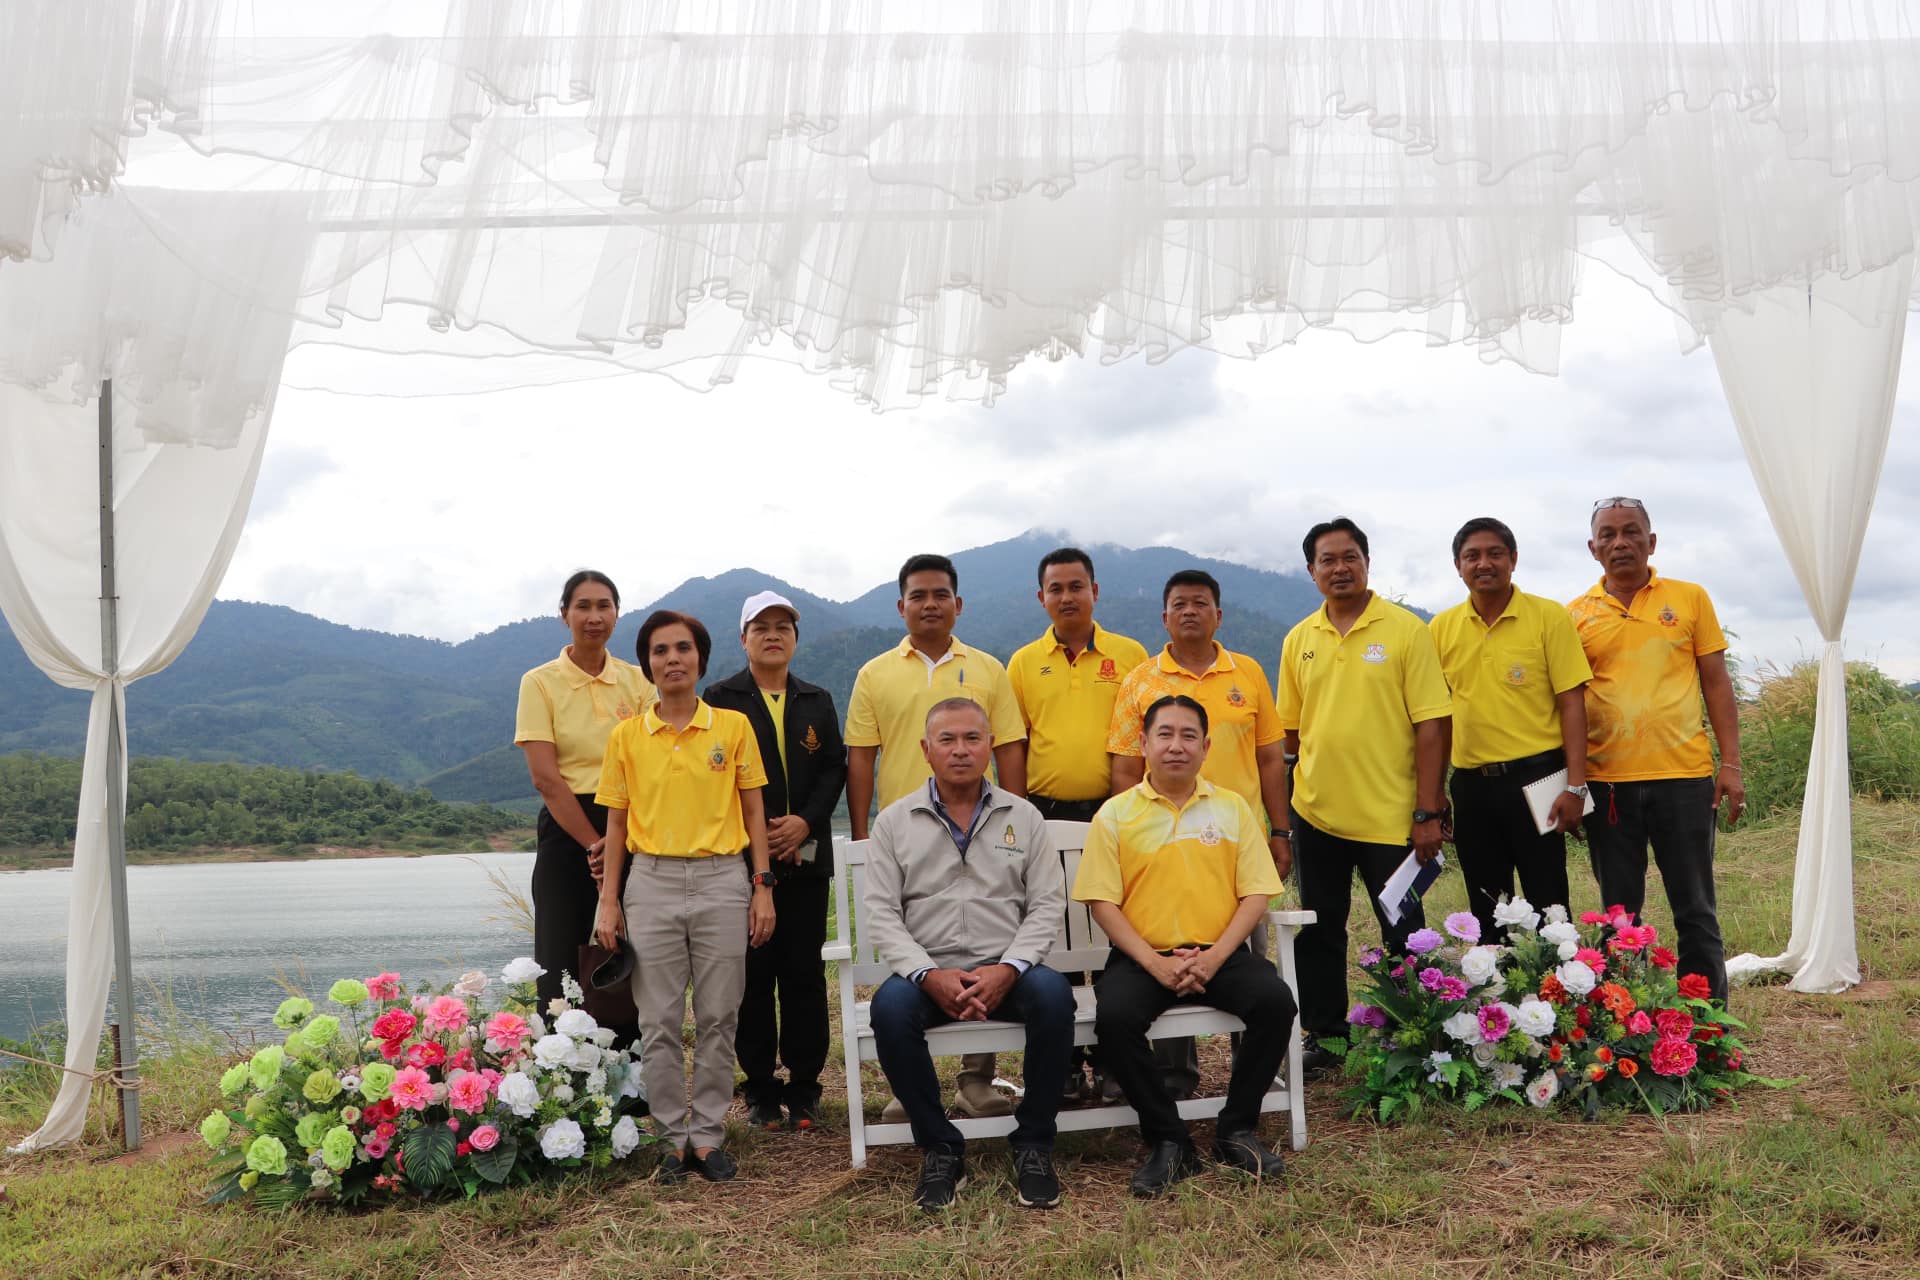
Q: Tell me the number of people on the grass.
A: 11